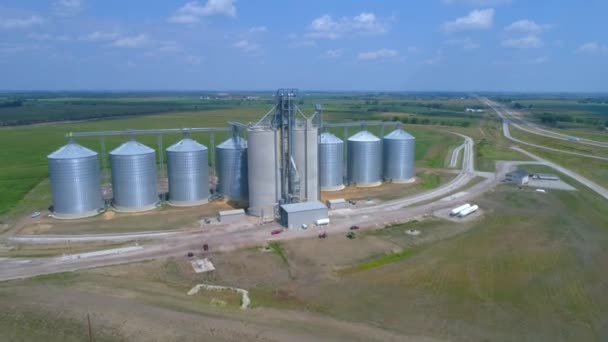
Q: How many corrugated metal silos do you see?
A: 7